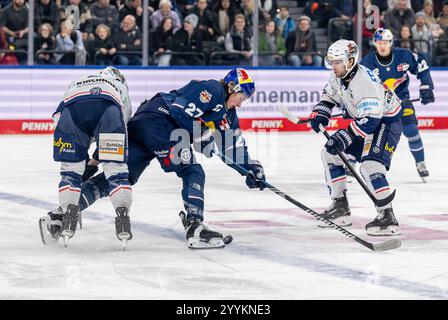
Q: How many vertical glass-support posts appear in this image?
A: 4